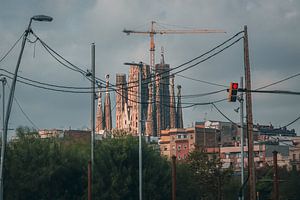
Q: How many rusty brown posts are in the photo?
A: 3